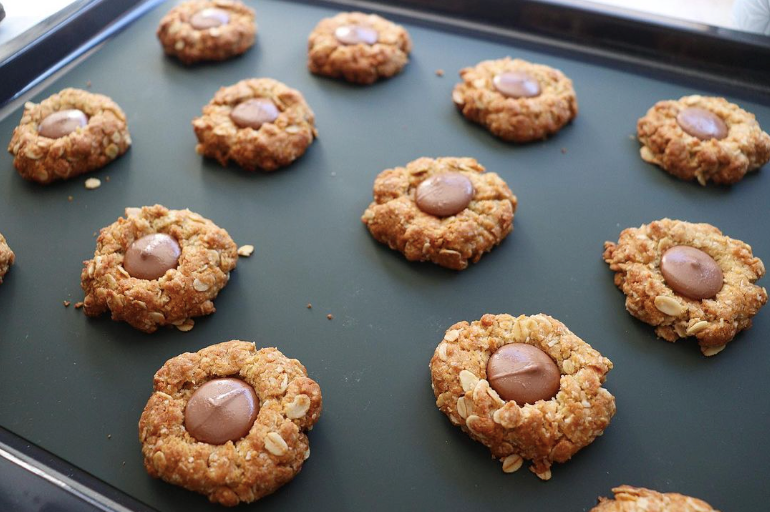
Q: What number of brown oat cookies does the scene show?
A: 13